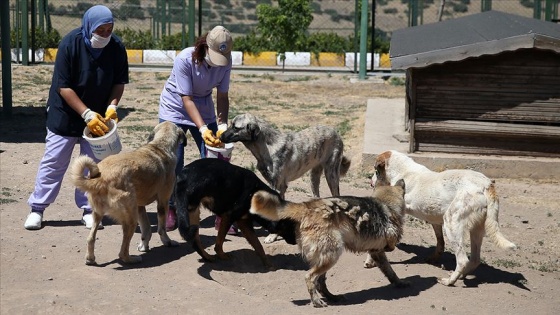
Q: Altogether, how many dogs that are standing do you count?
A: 5